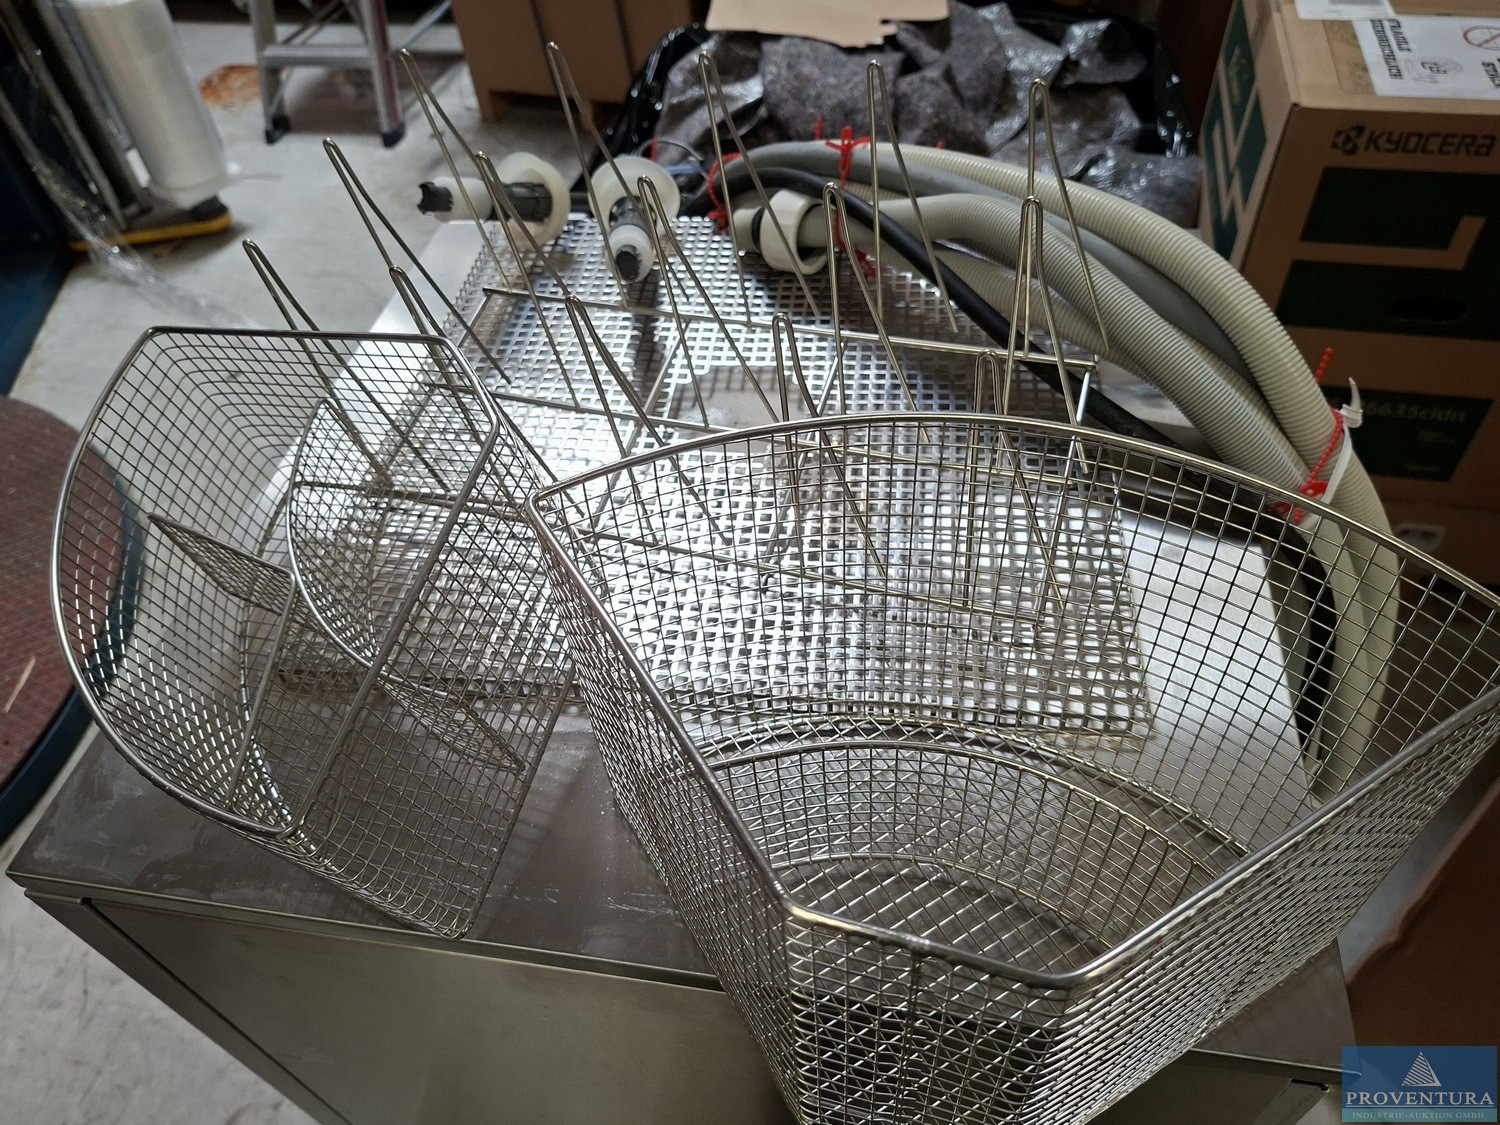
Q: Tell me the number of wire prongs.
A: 15